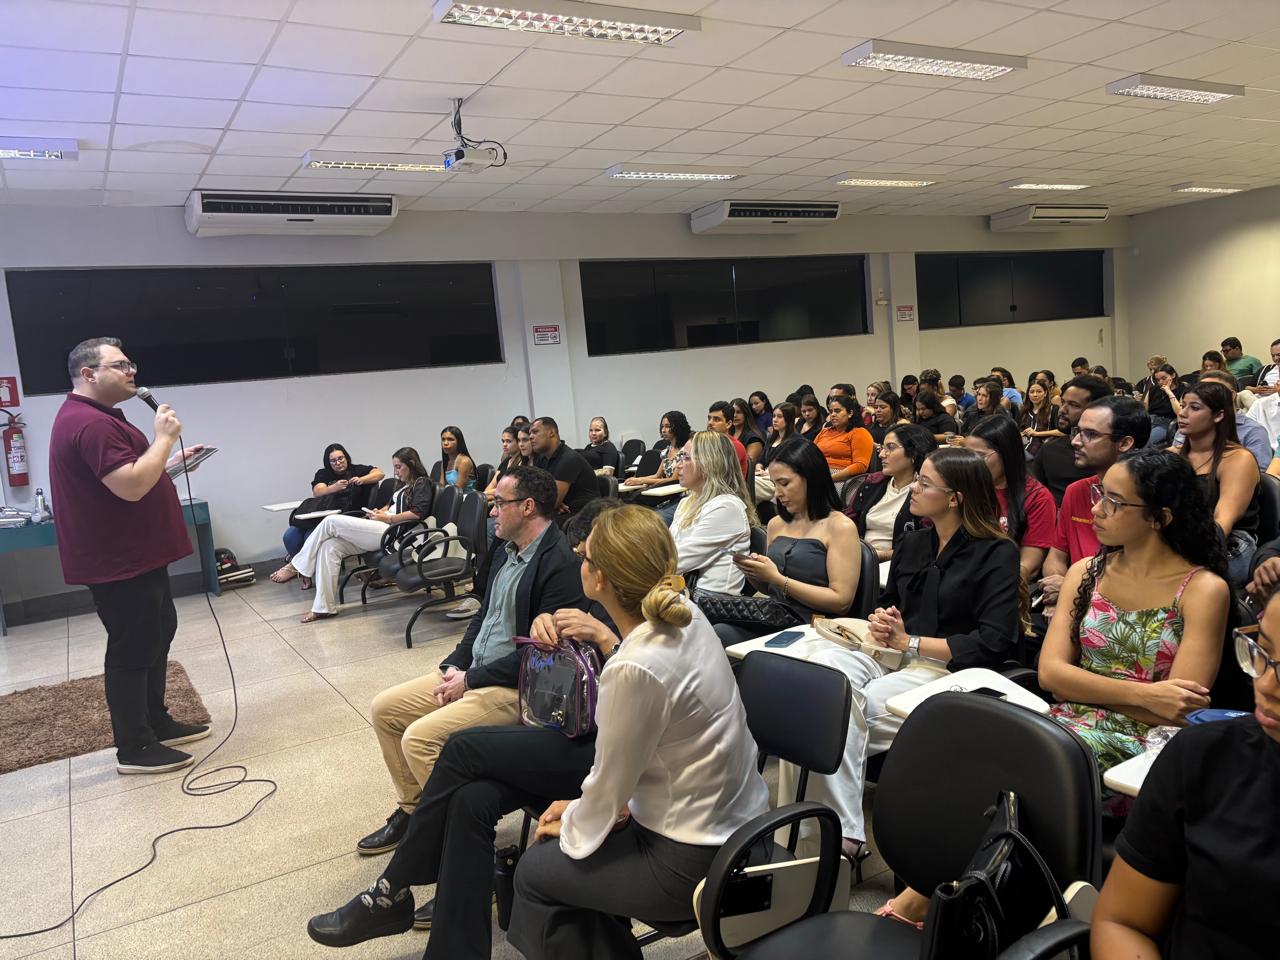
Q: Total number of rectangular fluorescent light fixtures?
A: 9